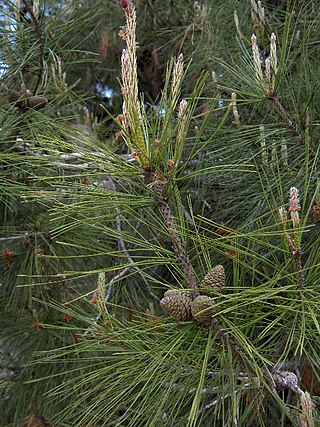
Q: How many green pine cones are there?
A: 3